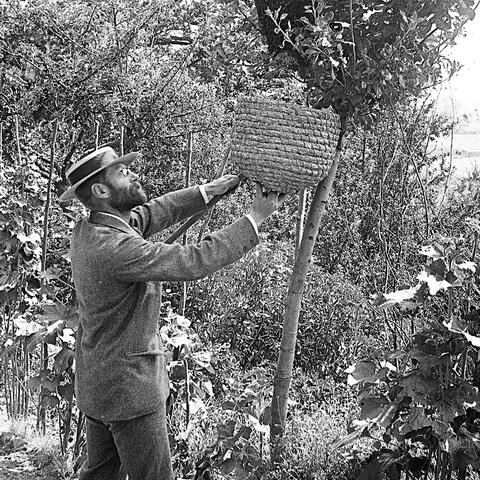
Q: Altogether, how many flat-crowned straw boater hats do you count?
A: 1